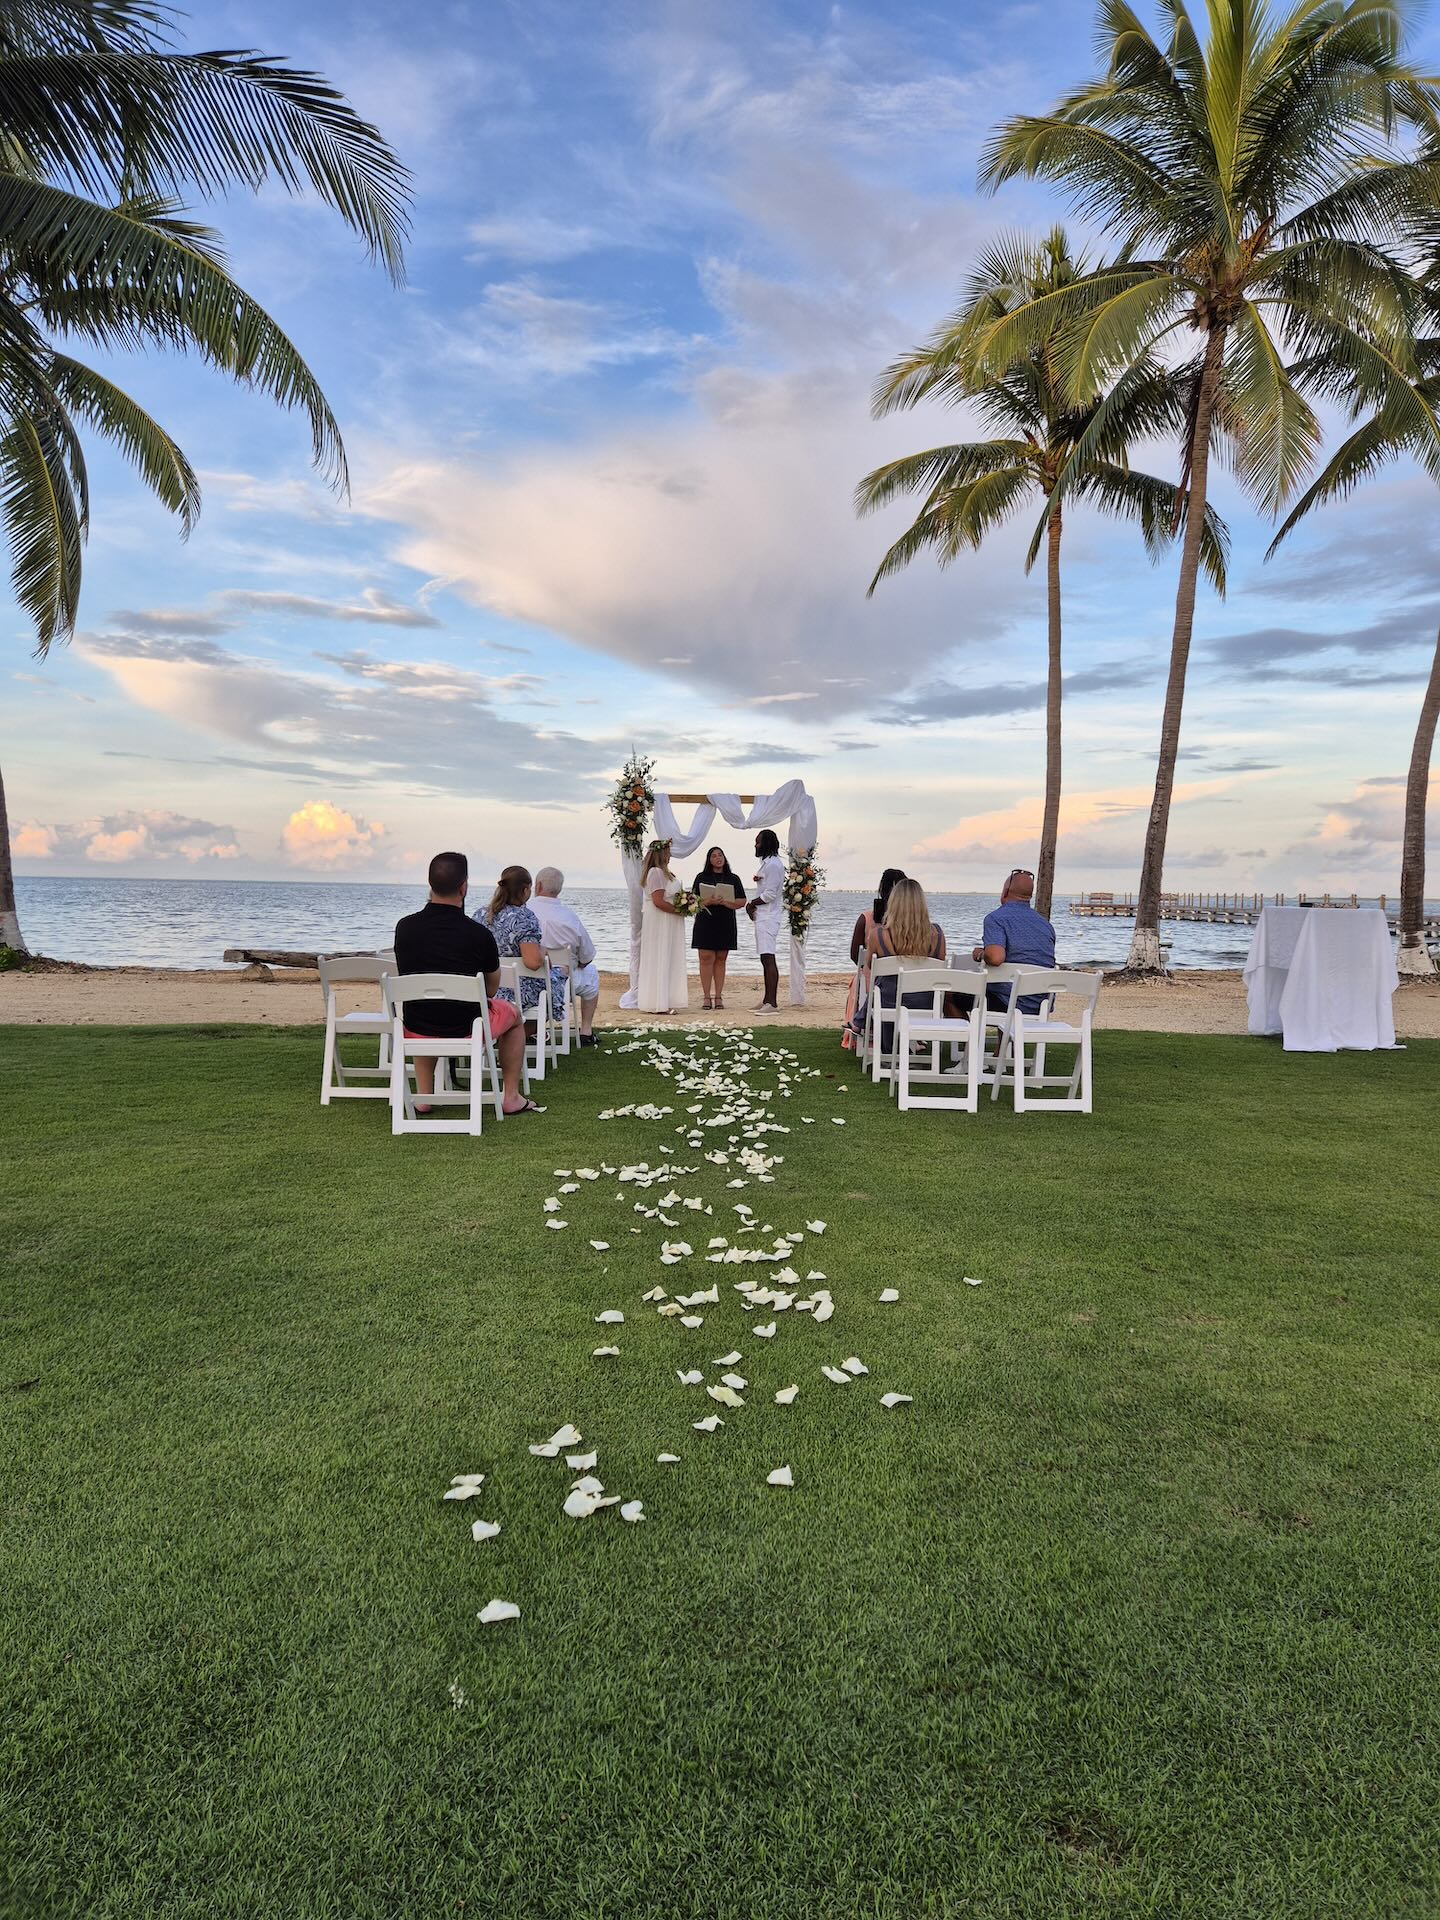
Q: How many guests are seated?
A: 6